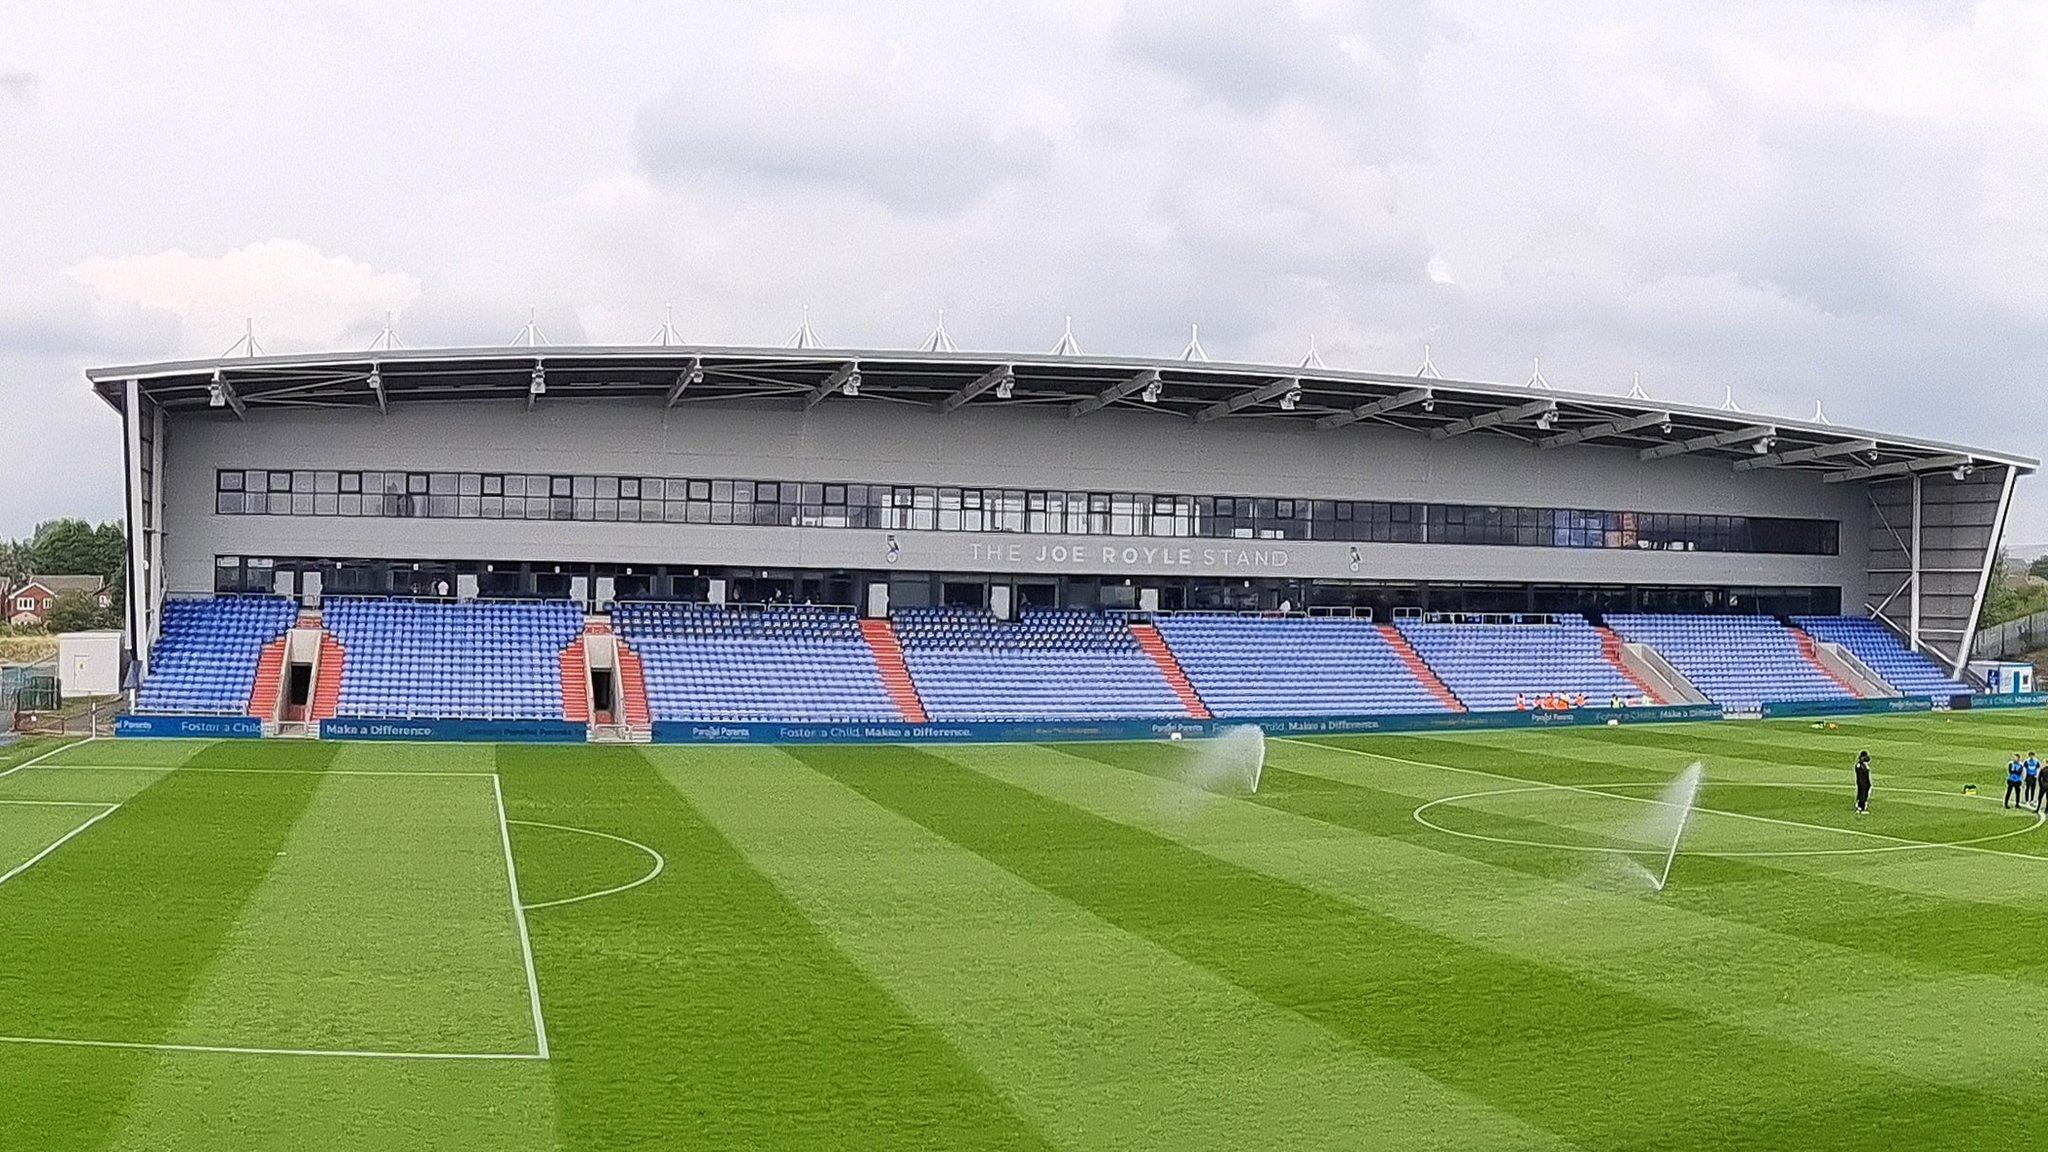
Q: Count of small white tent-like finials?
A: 14